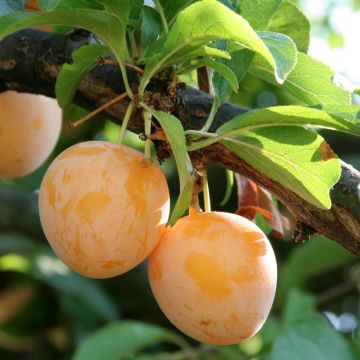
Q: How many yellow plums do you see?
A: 3